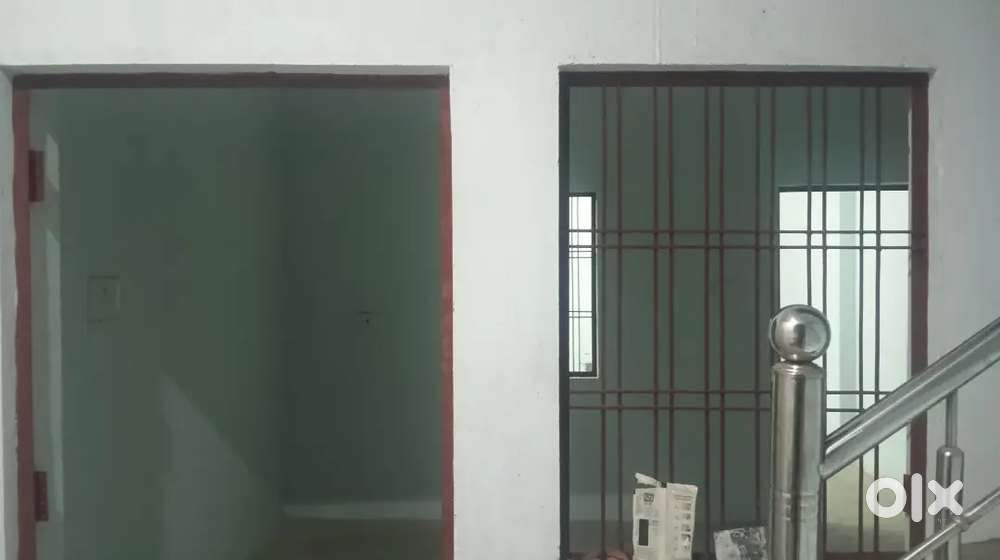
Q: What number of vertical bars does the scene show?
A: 12